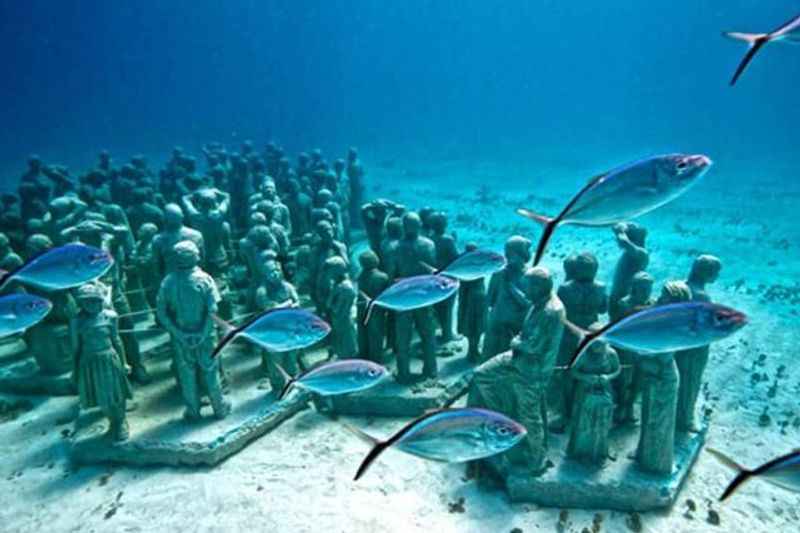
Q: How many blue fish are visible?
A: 11